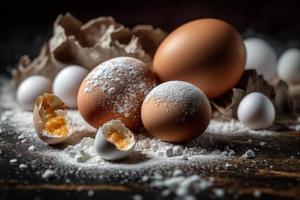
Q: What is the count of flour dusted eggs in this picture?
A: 2